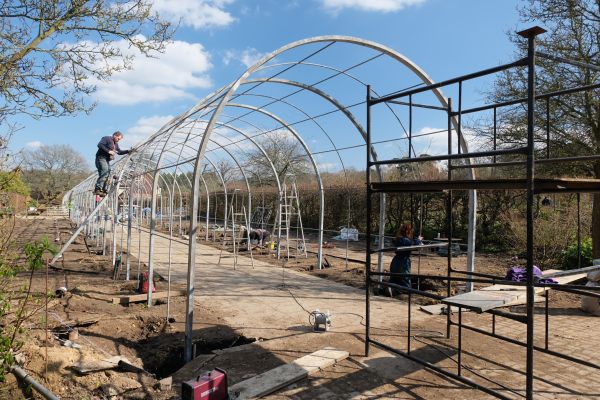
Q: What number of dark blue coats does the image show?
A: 2